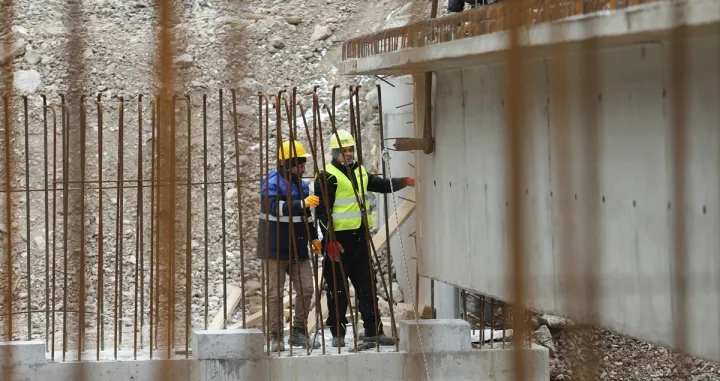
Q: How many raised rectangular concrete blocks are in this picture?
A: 3